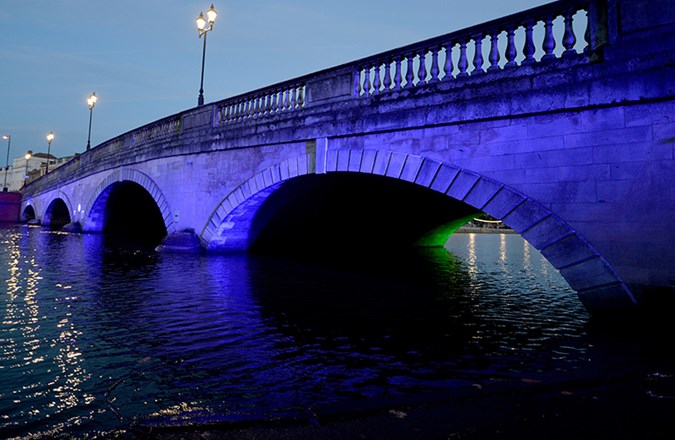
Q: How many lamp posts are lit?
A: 5